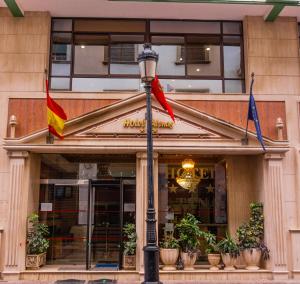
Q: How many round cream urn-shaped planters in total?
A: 5